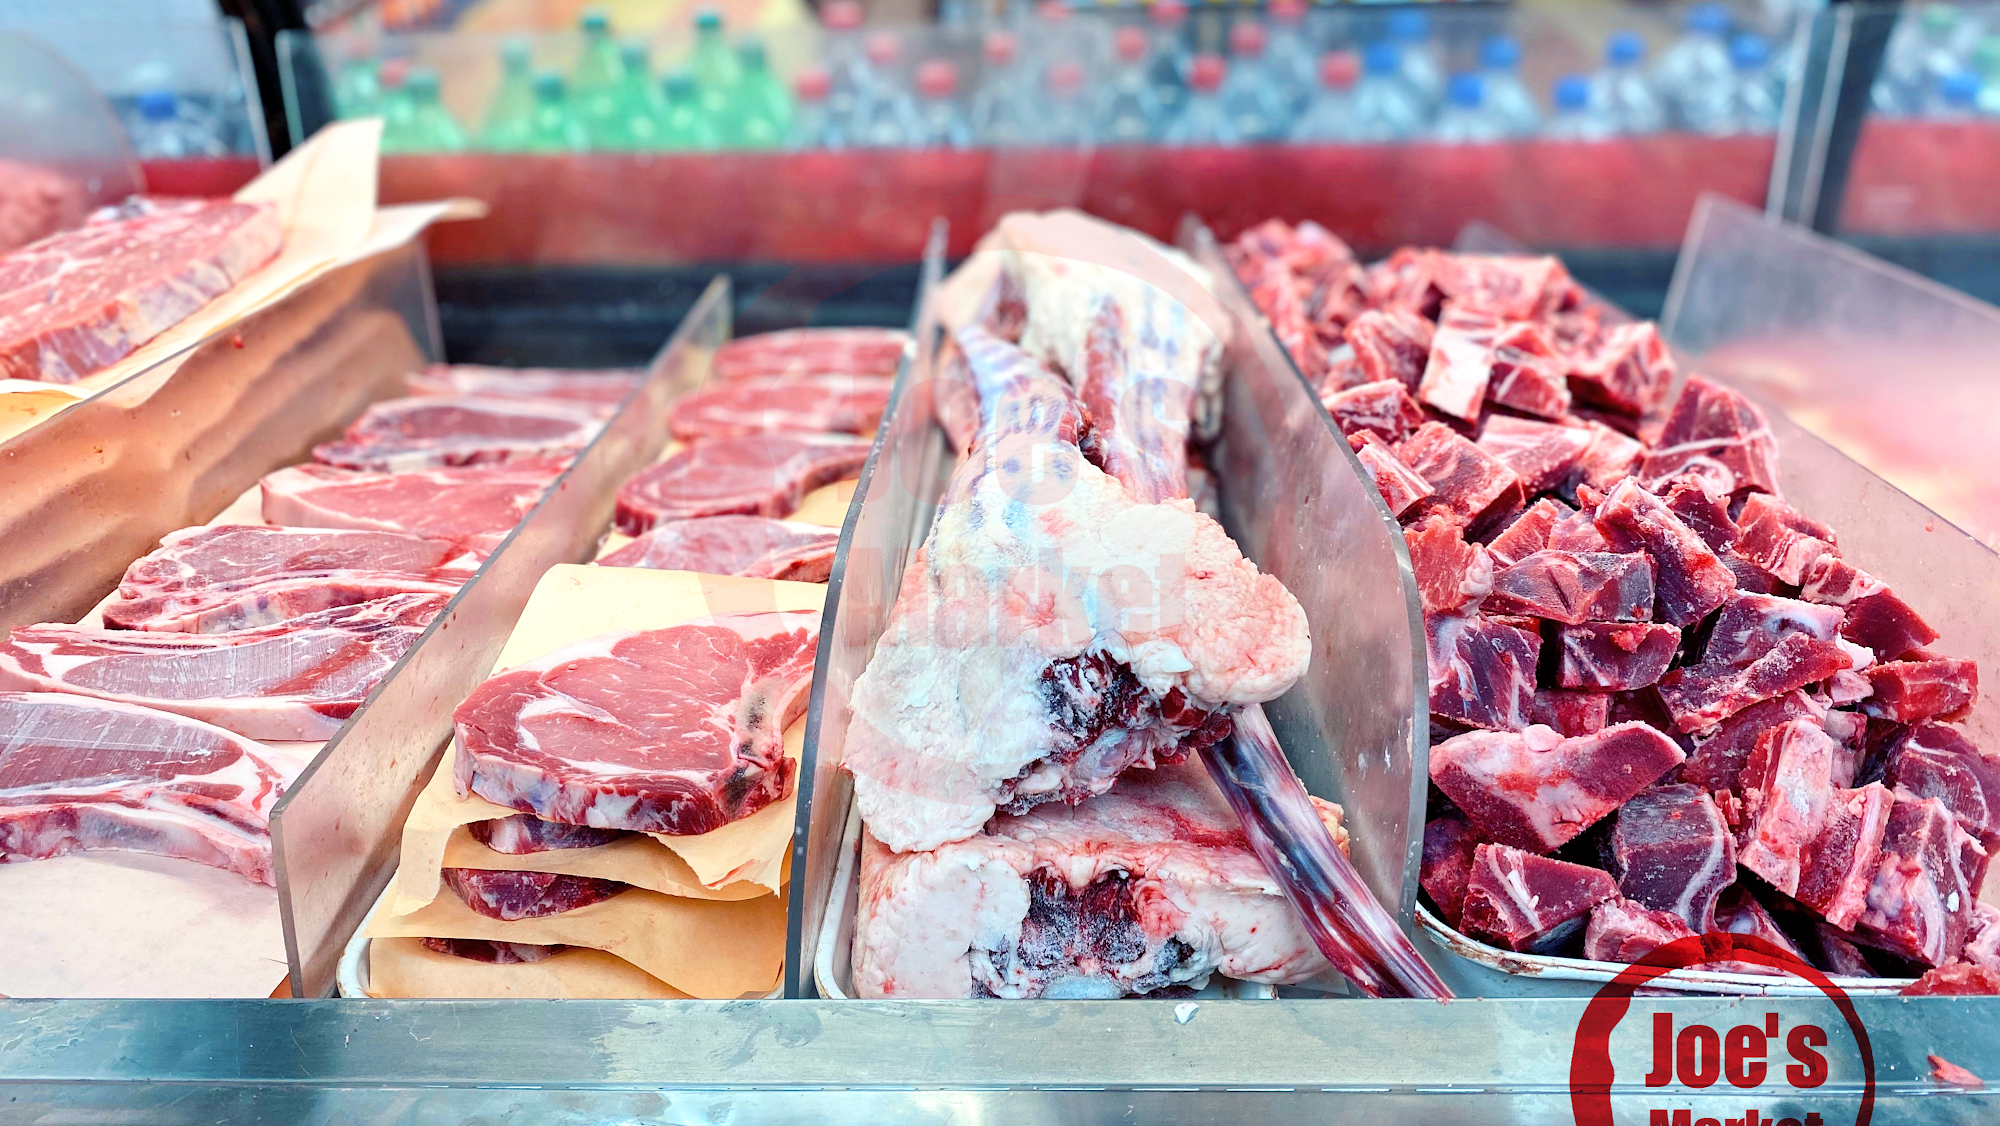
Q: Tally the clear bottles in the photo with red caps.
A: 13